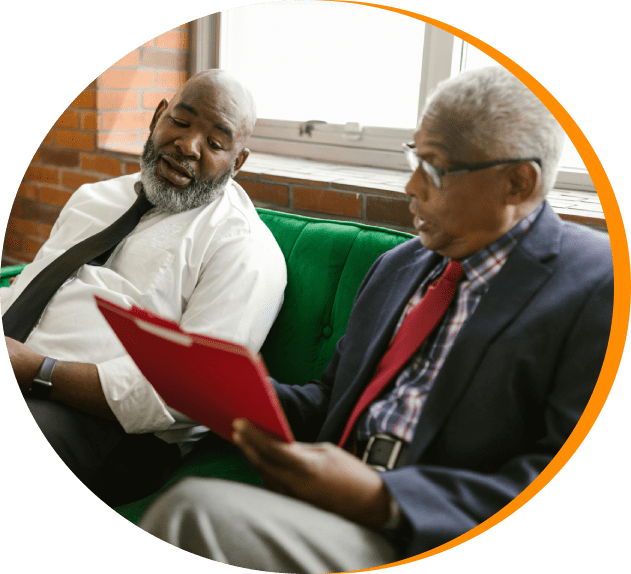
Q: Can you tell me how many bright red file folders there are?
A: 1